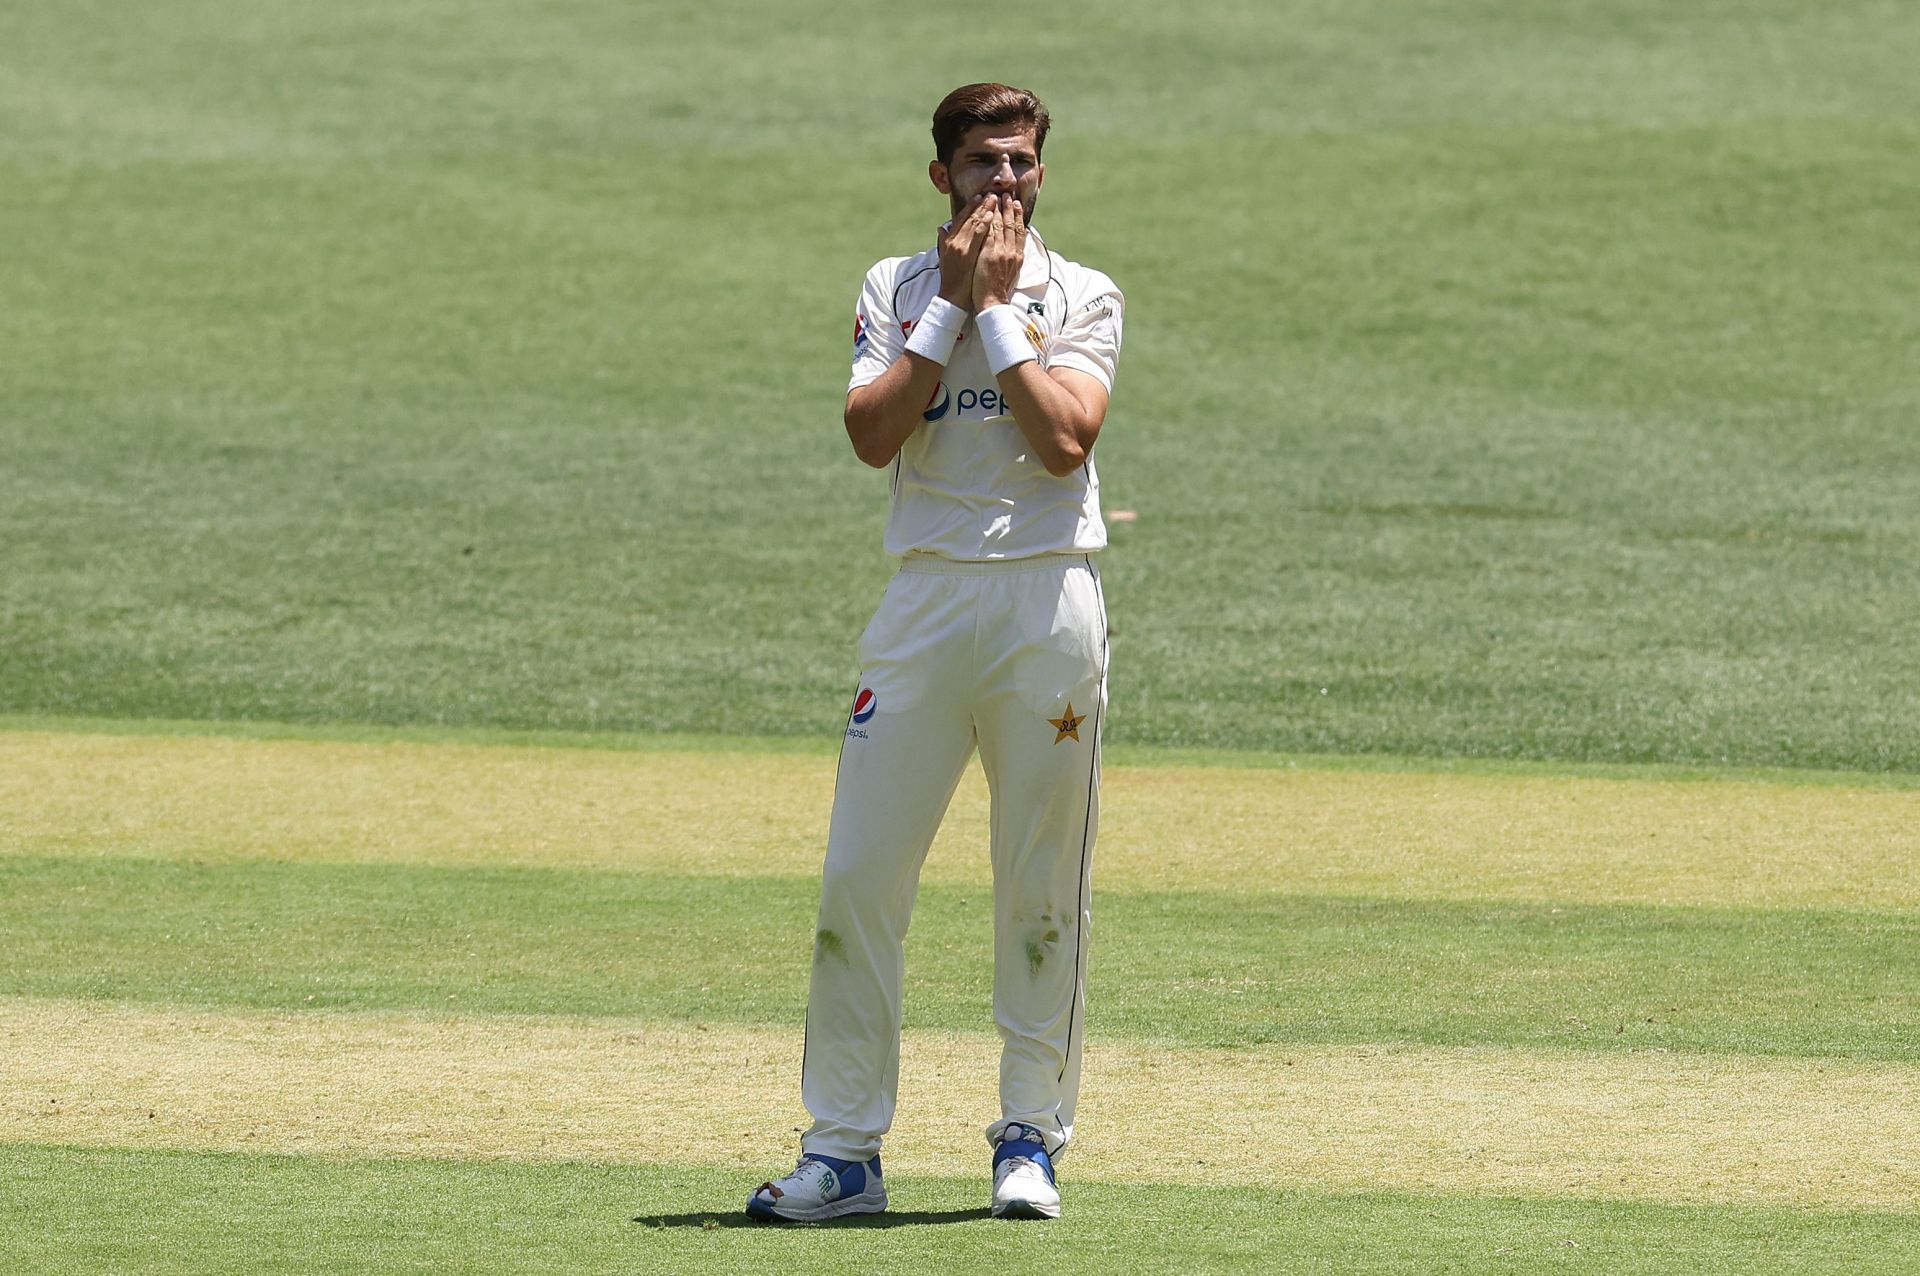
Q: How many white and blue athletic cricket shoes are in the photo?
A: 2